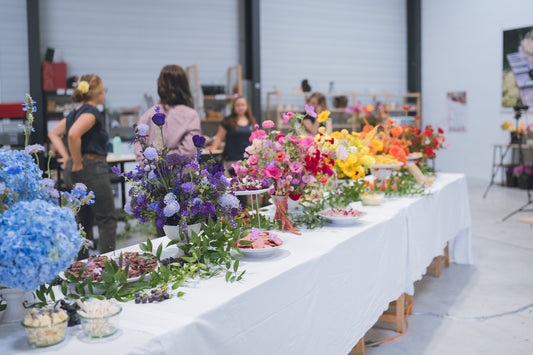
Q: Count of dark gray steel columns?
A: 3